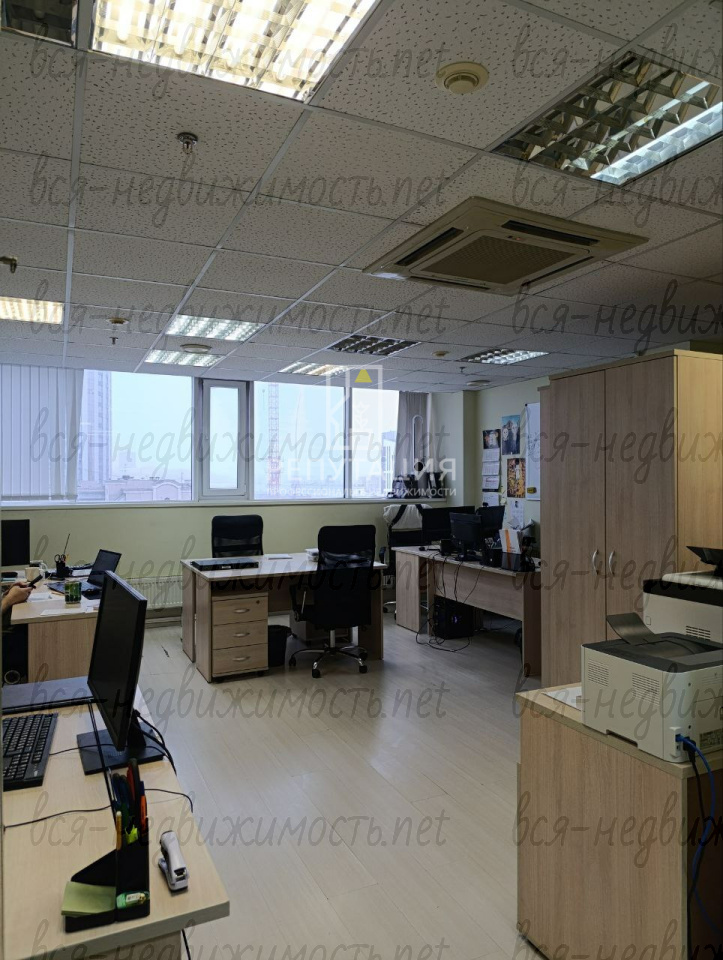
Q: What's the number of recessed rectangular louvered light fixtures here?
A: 9